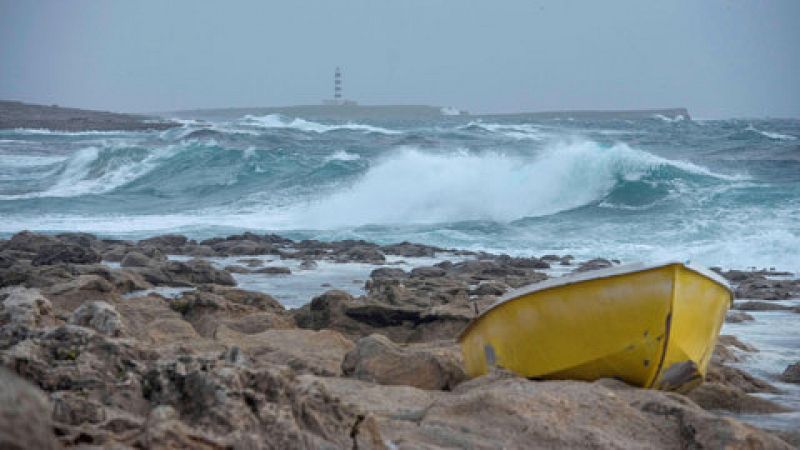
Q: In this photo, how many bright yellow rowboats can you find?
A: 1